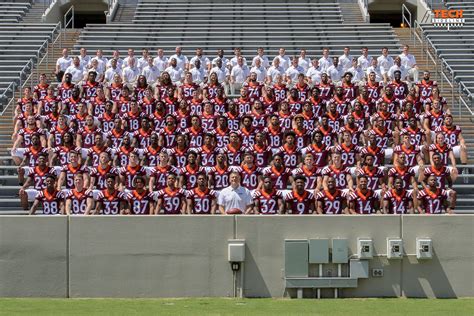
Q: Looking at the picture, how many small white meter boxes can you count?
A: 3